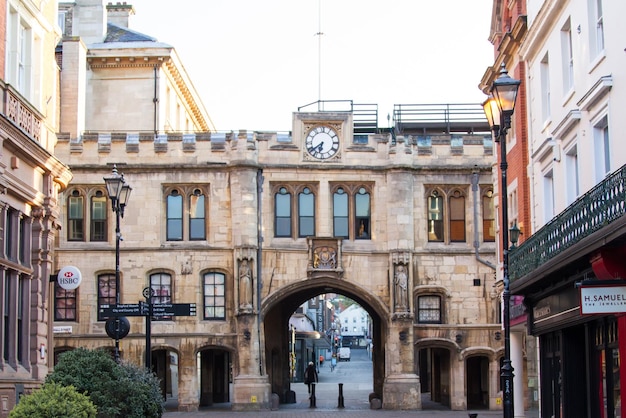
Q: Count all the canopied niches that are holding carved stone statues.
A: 2